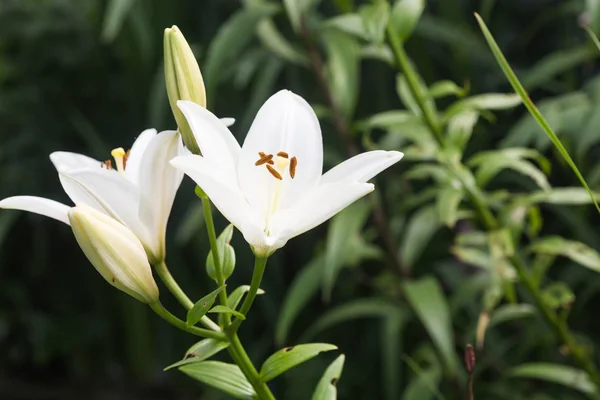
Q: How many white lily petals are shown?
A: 11